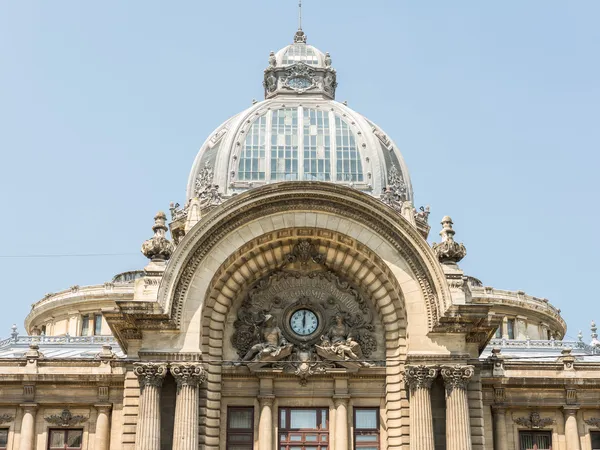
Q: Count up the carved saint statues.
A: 2